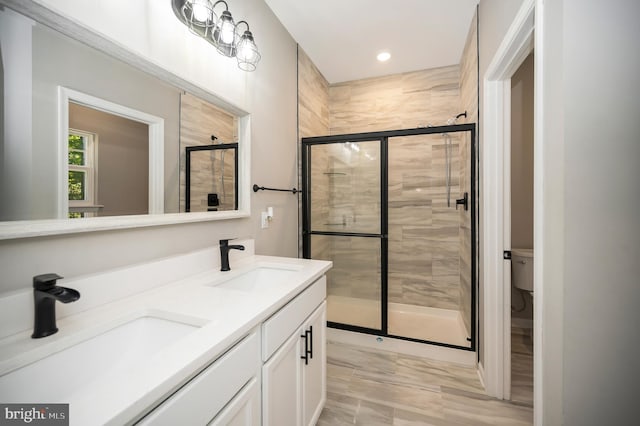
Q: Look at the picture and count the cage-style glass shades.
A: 3